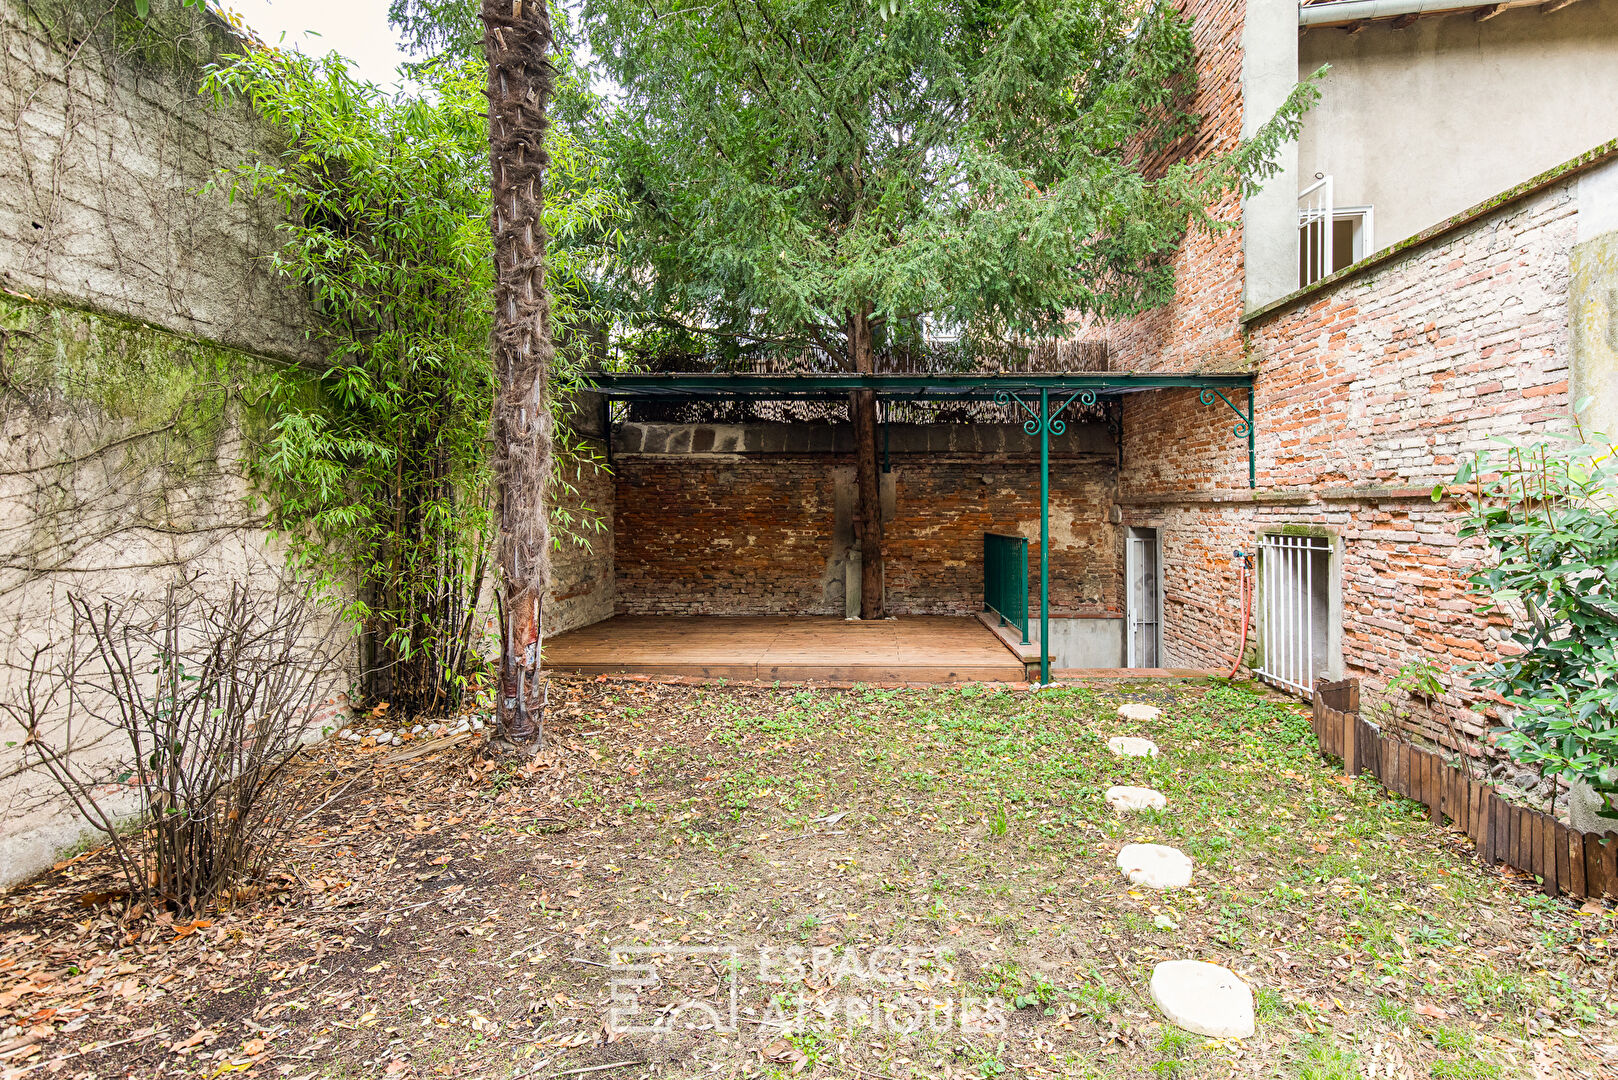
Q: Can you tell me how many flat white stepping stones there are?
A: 5